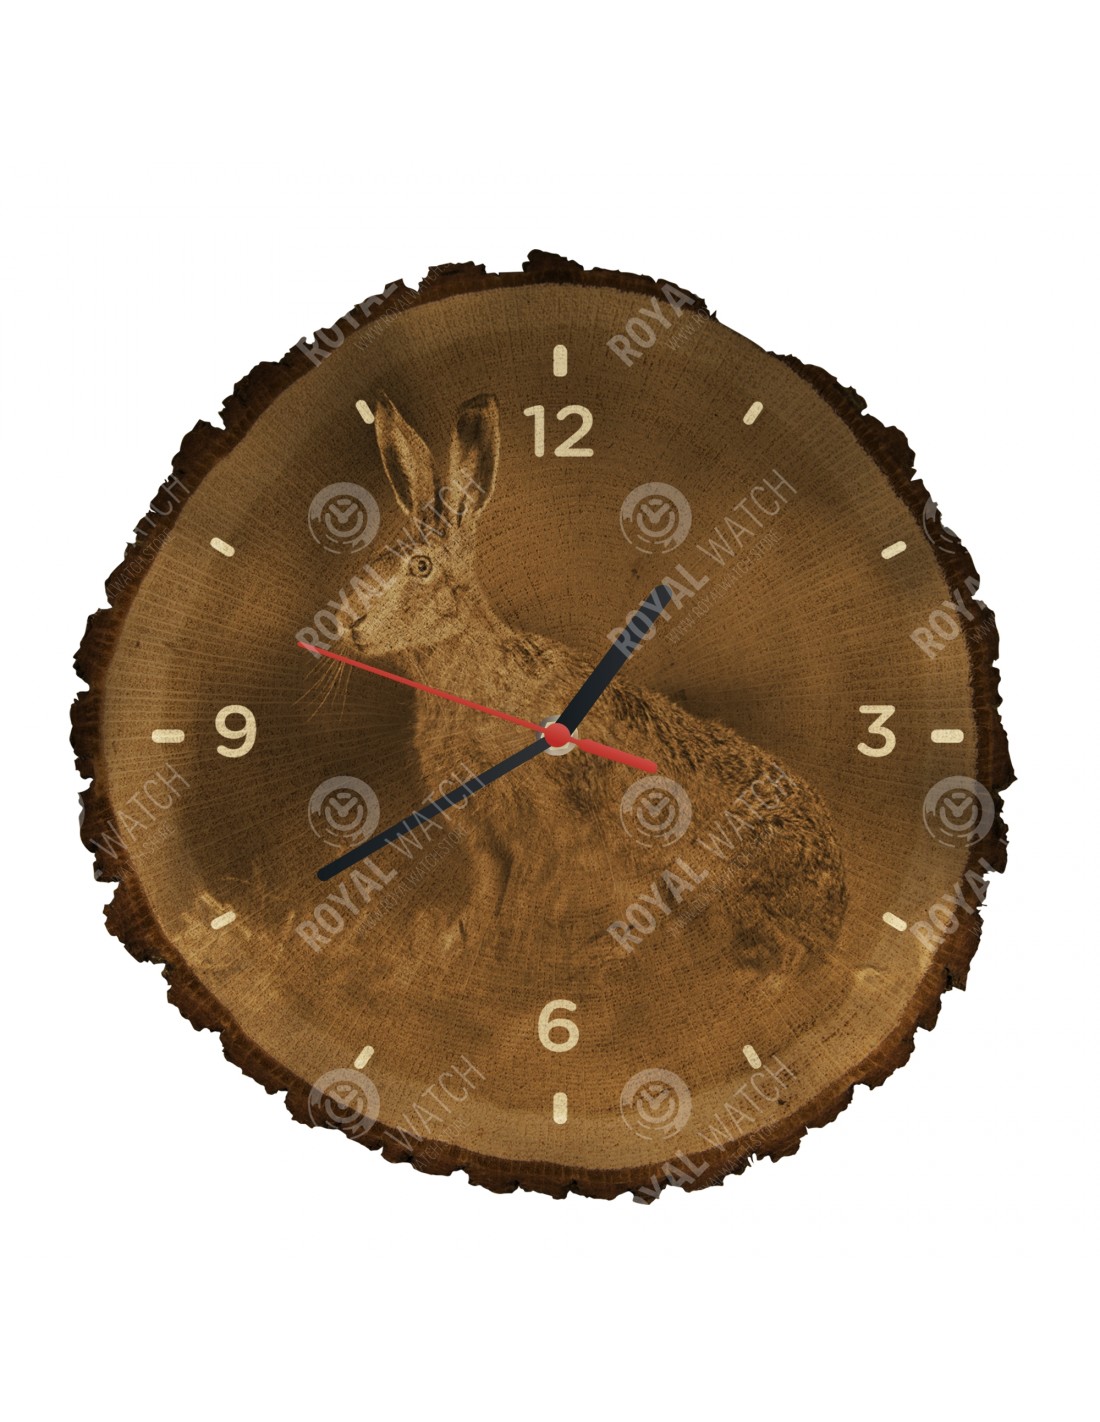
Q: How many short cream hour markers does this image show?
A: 12